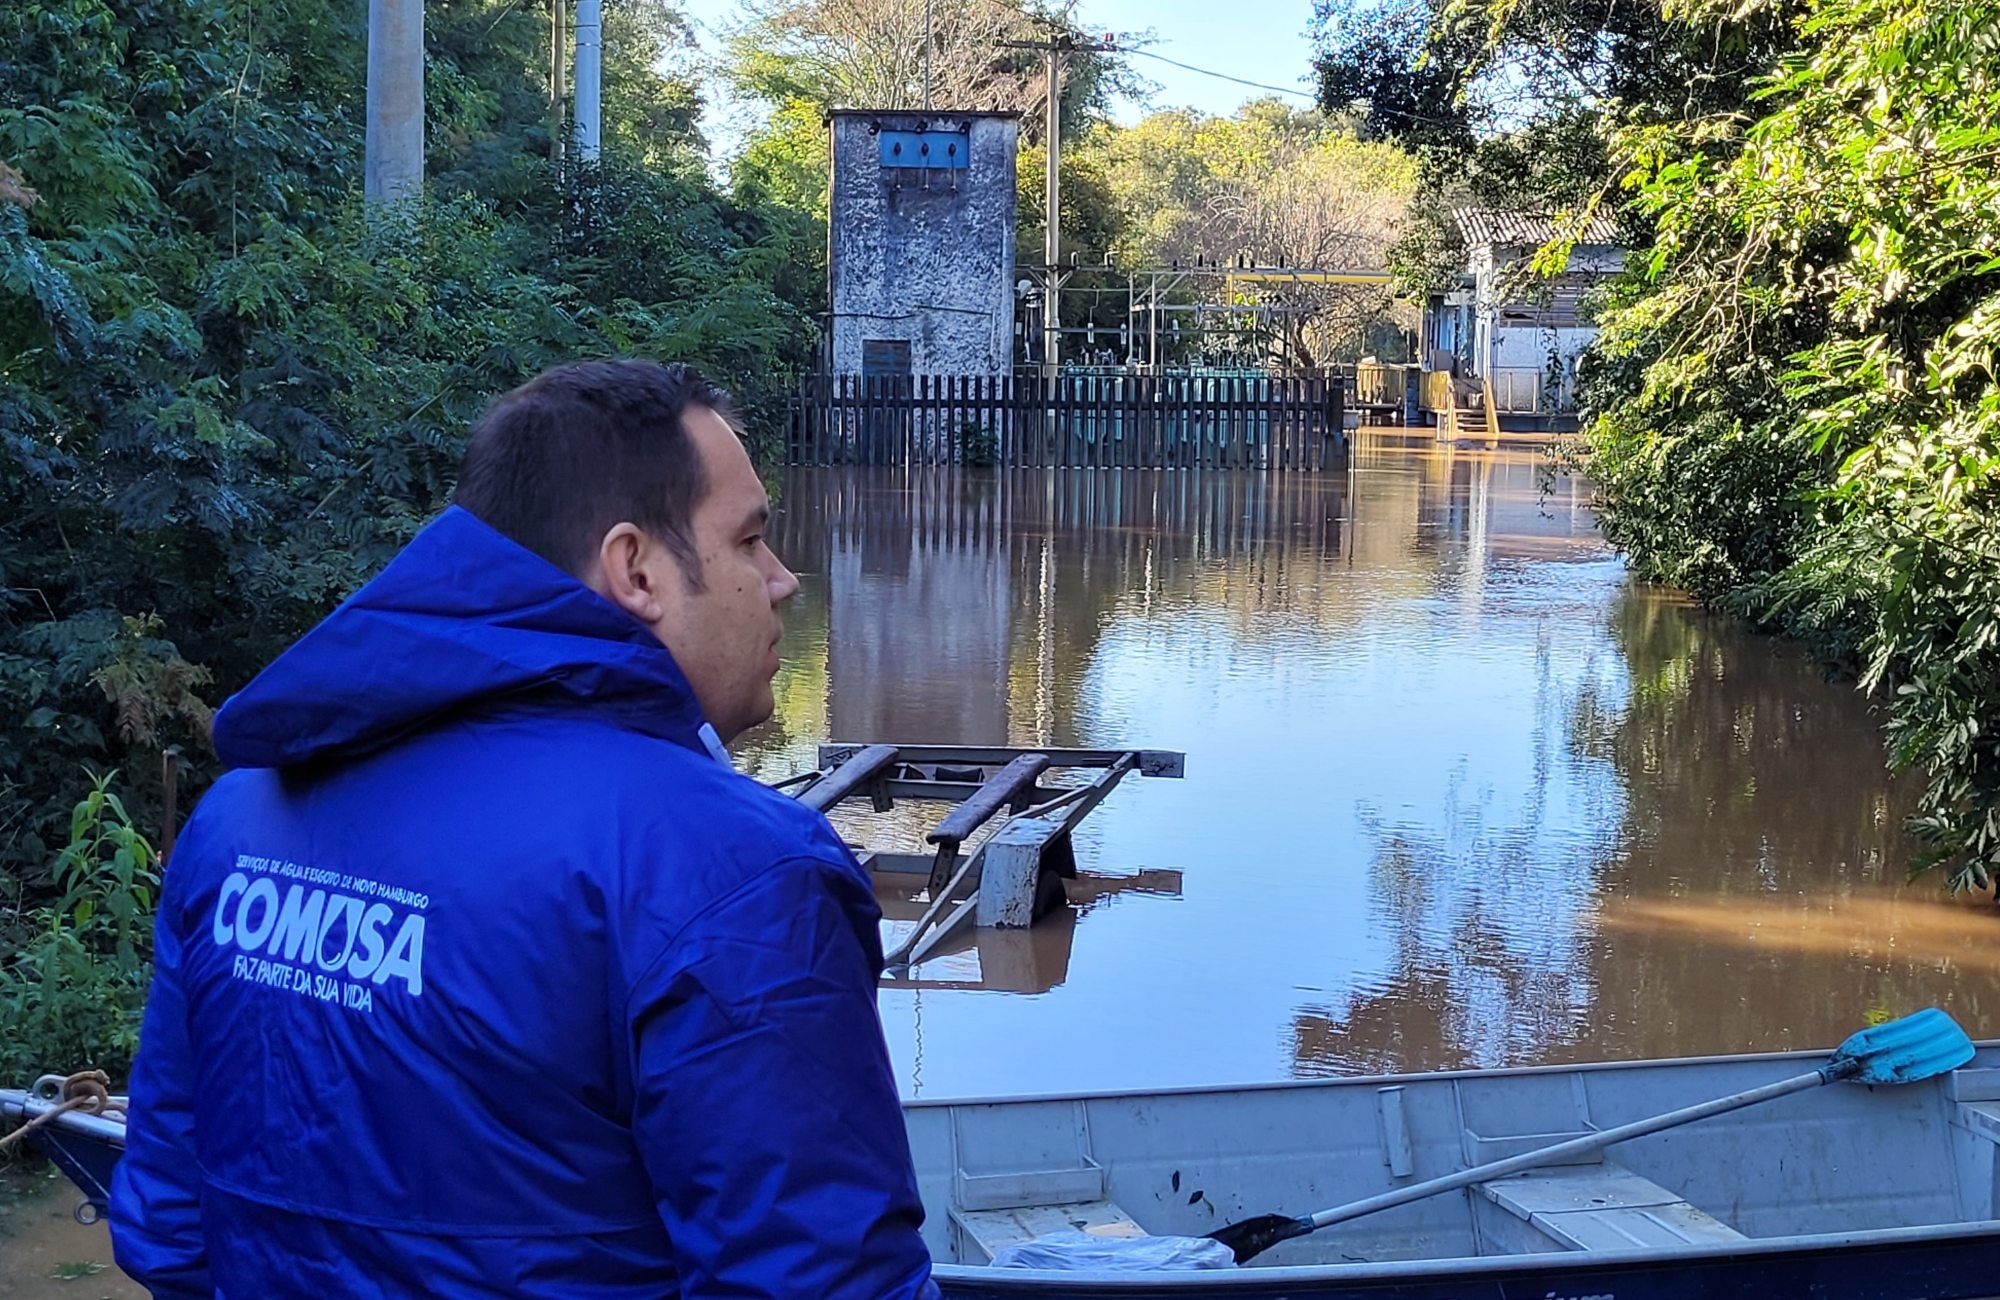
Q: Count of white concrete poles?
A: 2